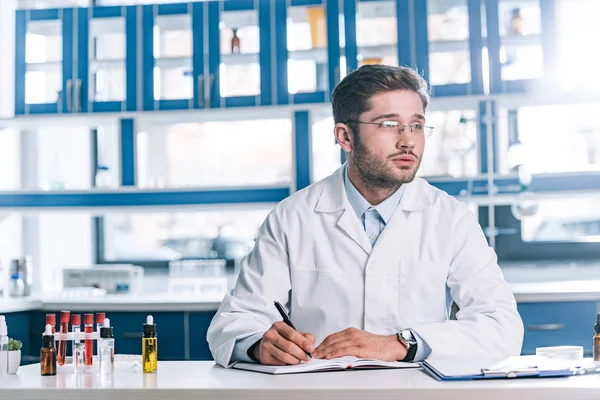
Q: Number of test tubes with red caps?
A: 5